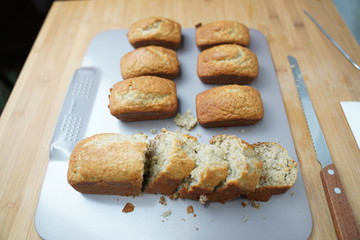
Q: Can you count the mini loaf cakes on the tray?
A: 6